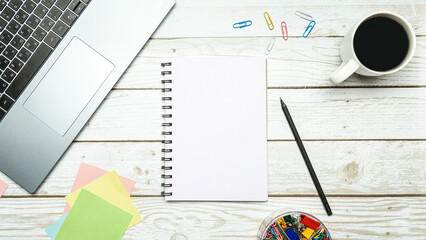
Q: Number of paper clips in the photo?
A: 6